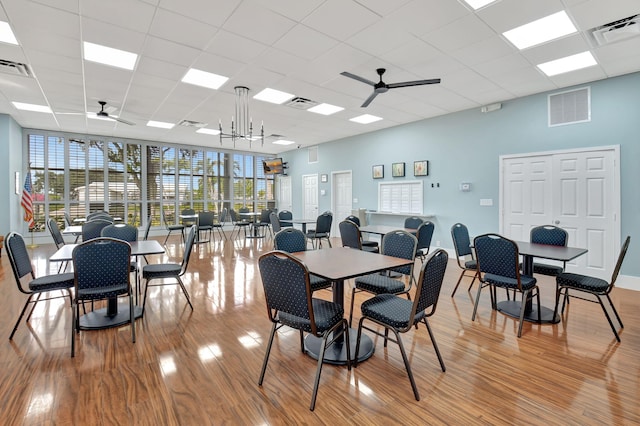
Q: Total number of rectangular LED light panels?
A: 15